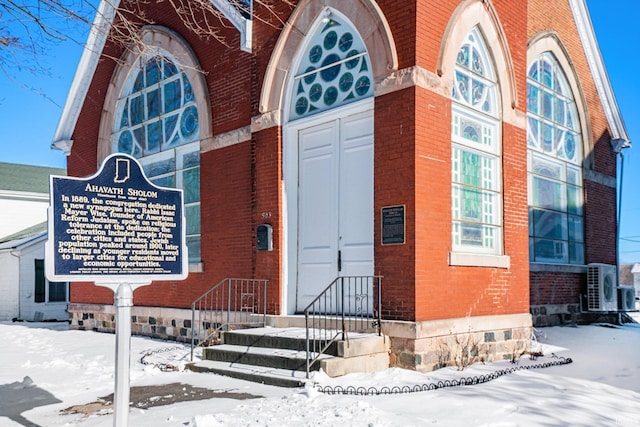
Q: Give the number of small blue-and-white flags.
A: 0